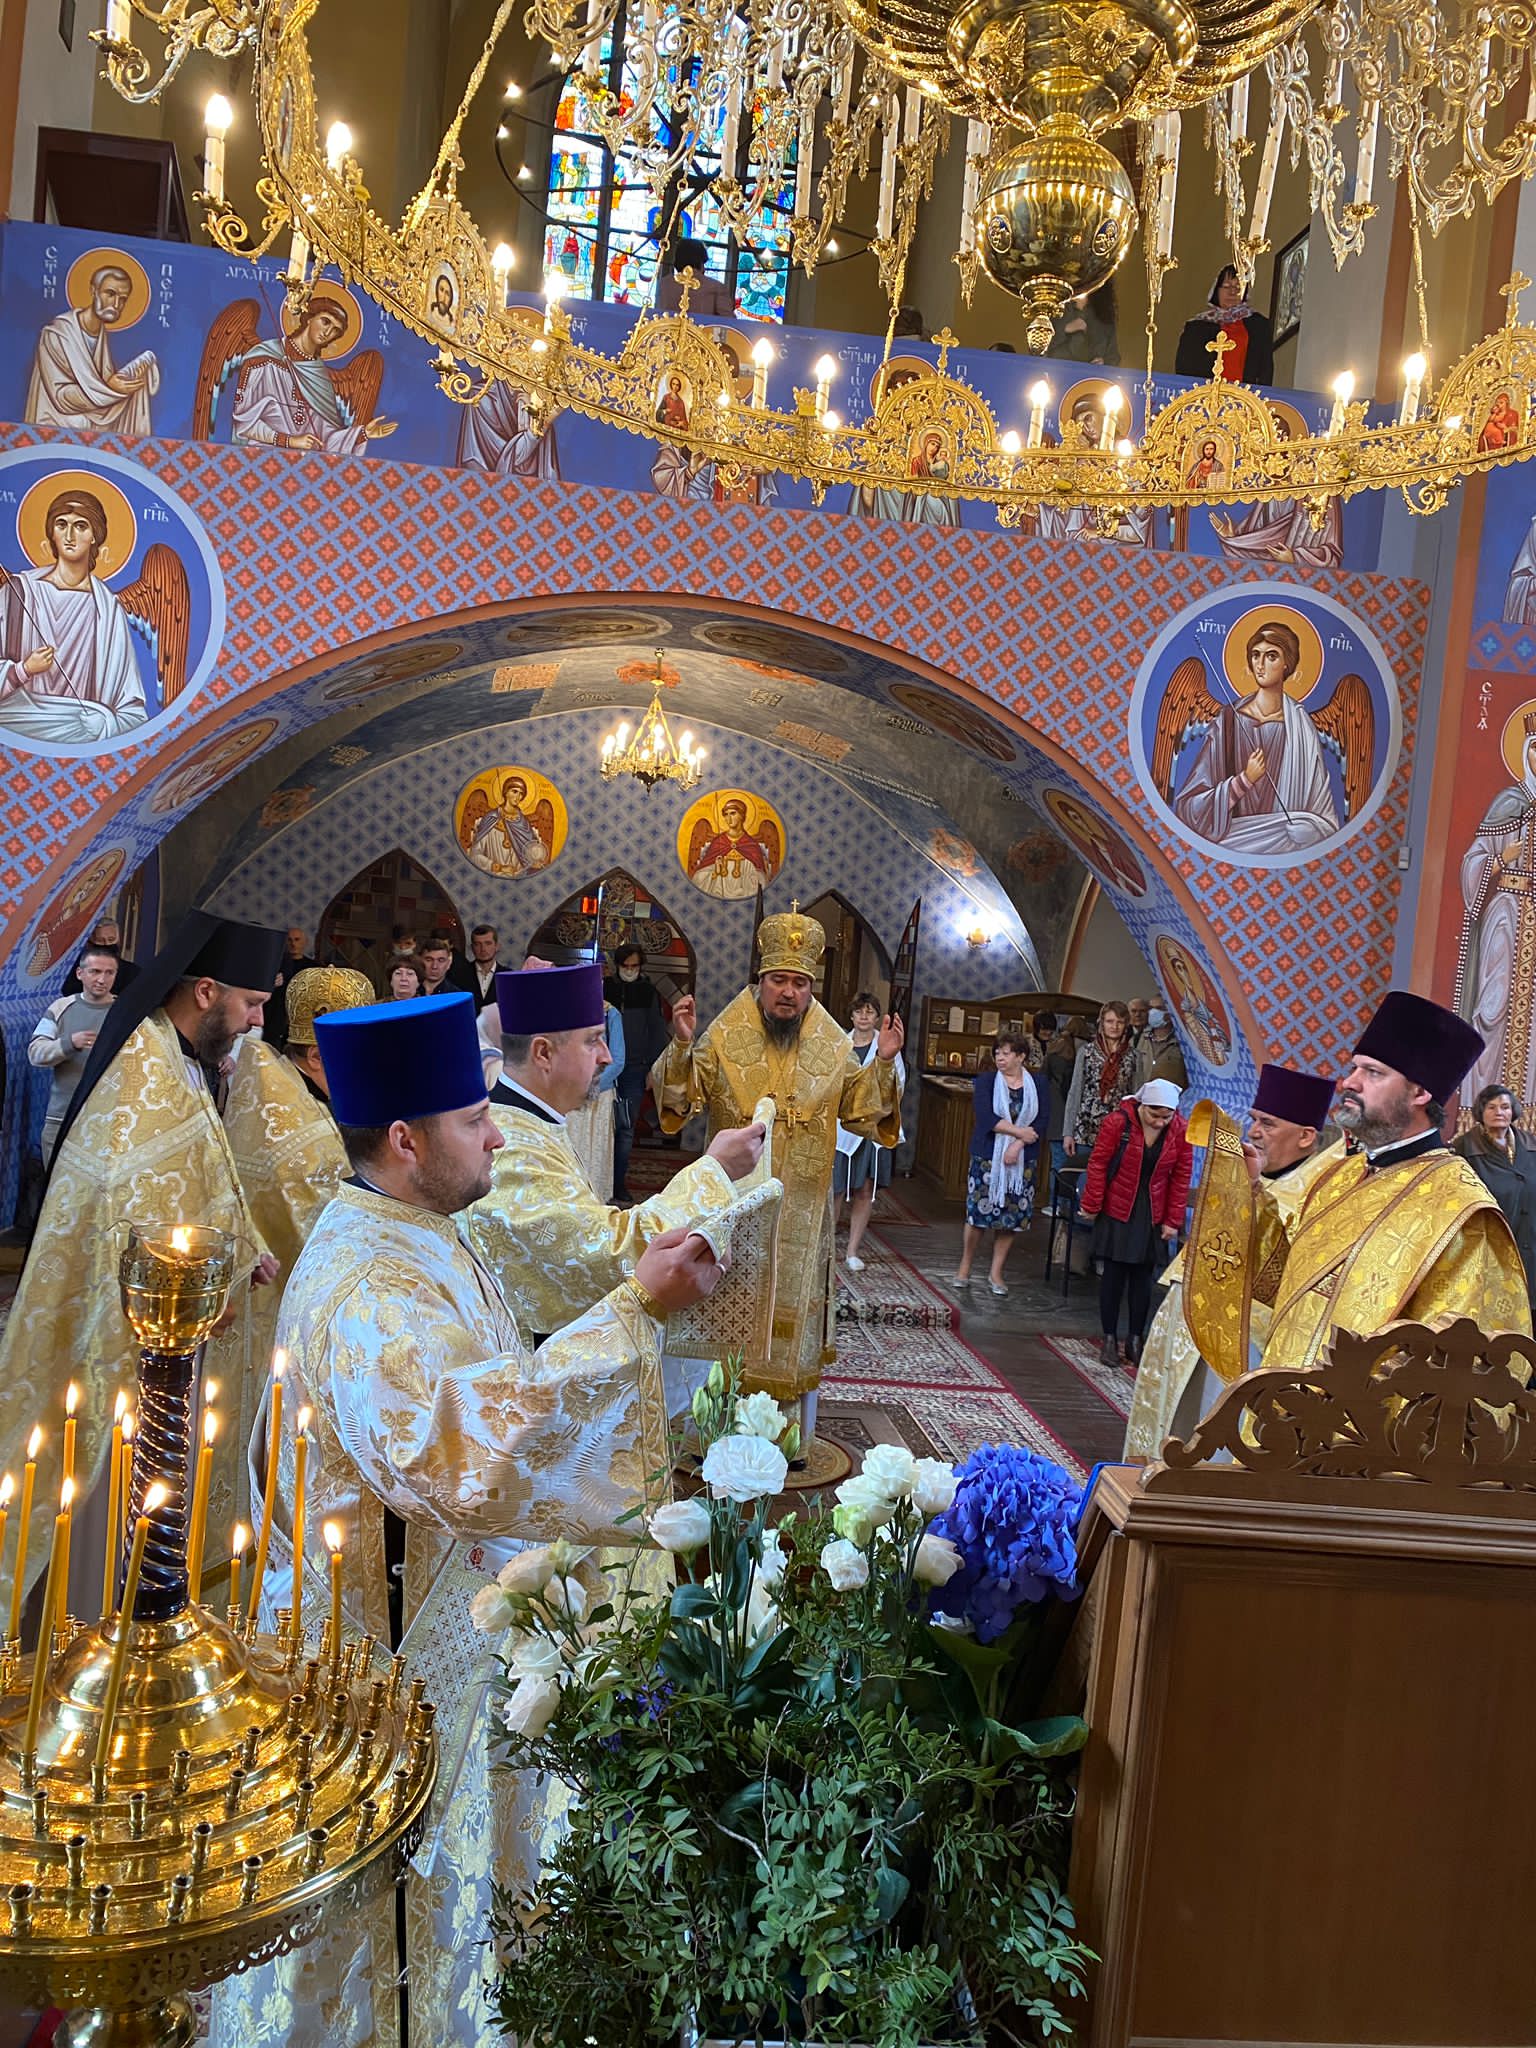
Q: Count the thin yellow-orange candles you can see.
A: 13